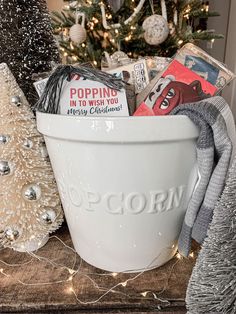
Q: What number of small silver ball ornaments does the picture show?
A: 7